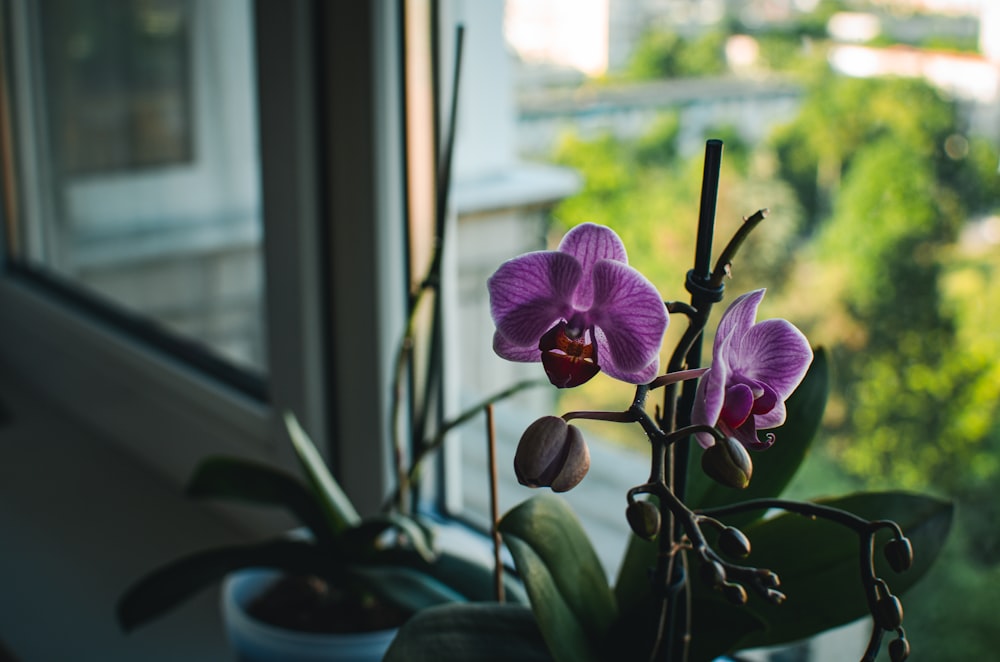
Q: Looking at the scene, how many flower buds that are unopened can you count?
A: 11